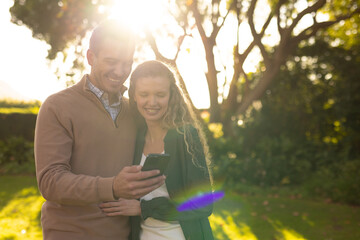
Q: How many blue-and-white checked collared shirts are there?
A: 1